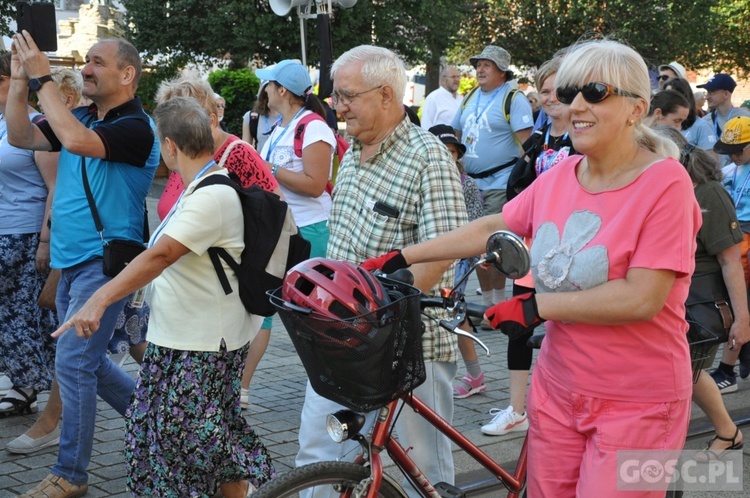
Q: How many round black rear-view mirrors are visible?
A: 1